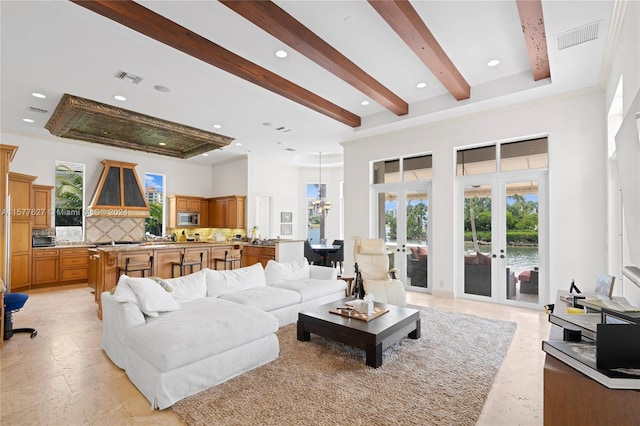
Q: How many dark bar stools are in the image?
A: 3